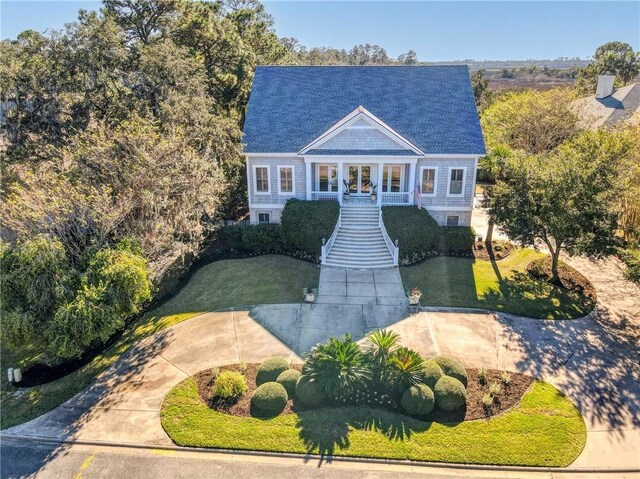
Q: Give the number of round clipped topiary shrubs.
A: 8